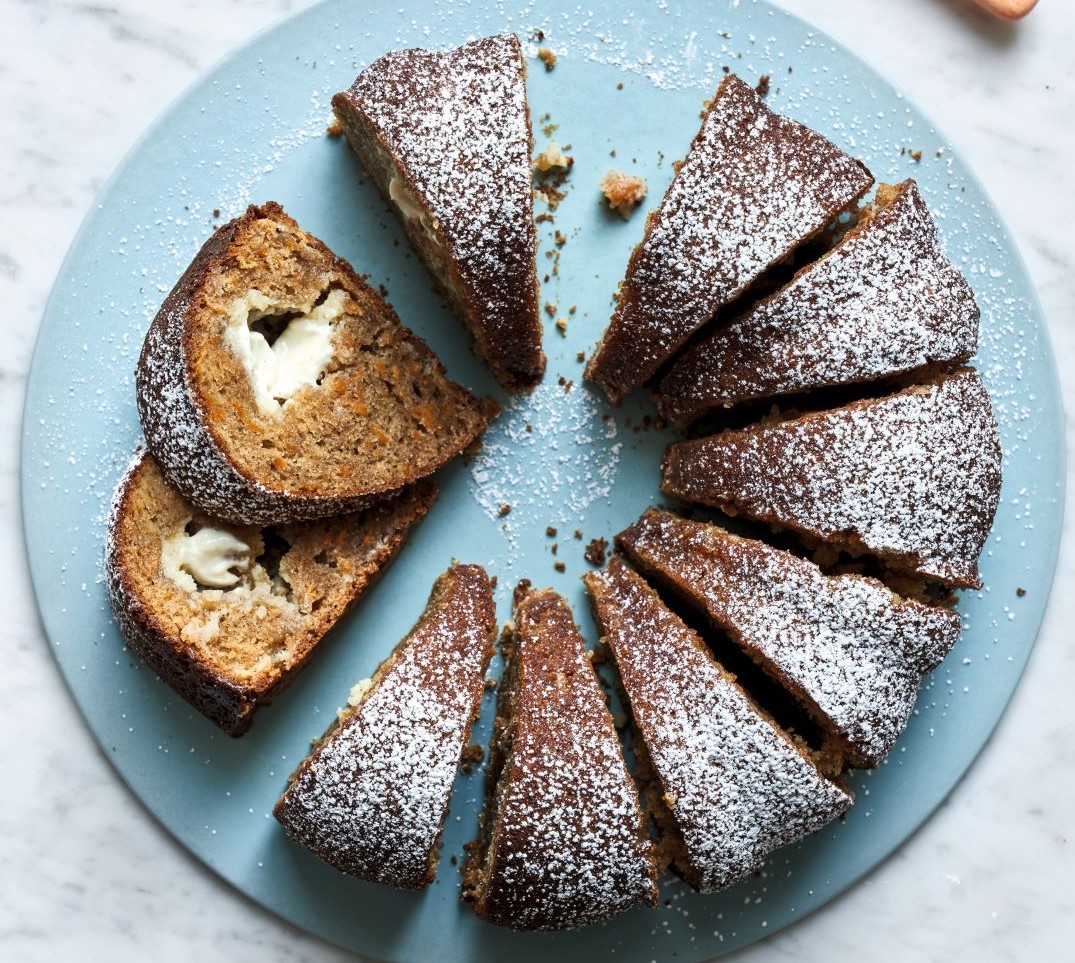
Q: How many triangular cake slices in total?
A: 8